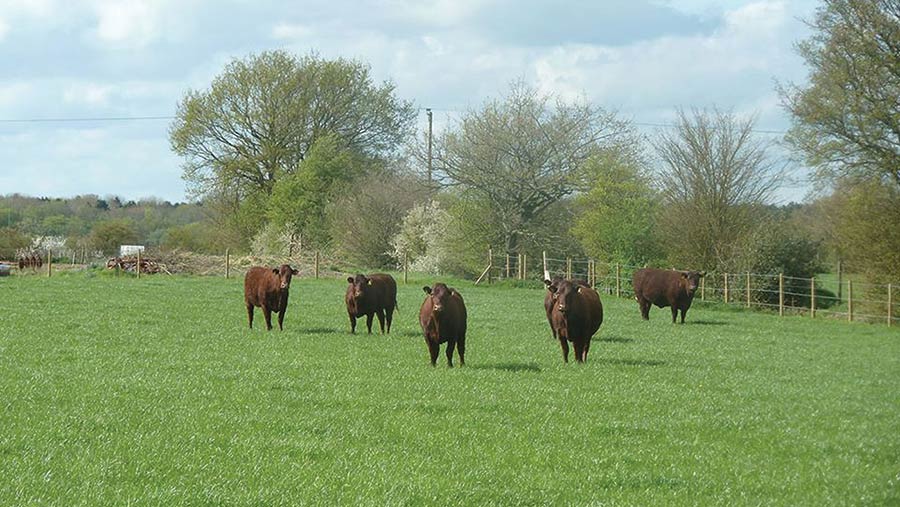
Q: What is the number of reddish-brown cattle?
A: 6